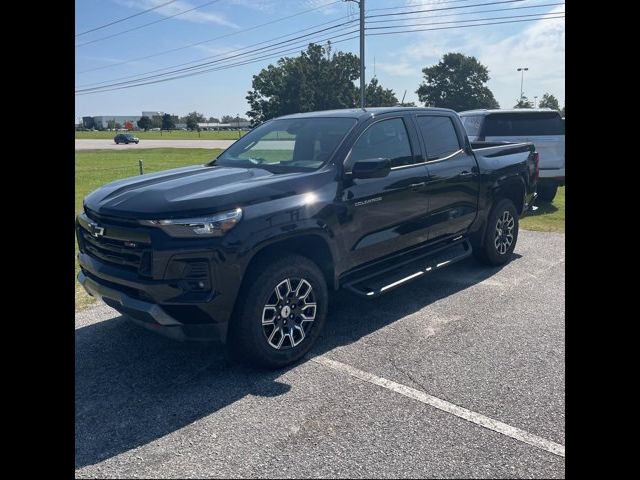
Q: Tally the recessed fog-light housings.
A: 1